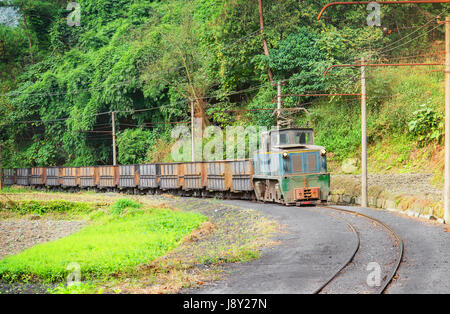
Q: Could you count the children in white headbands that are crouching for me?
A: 0